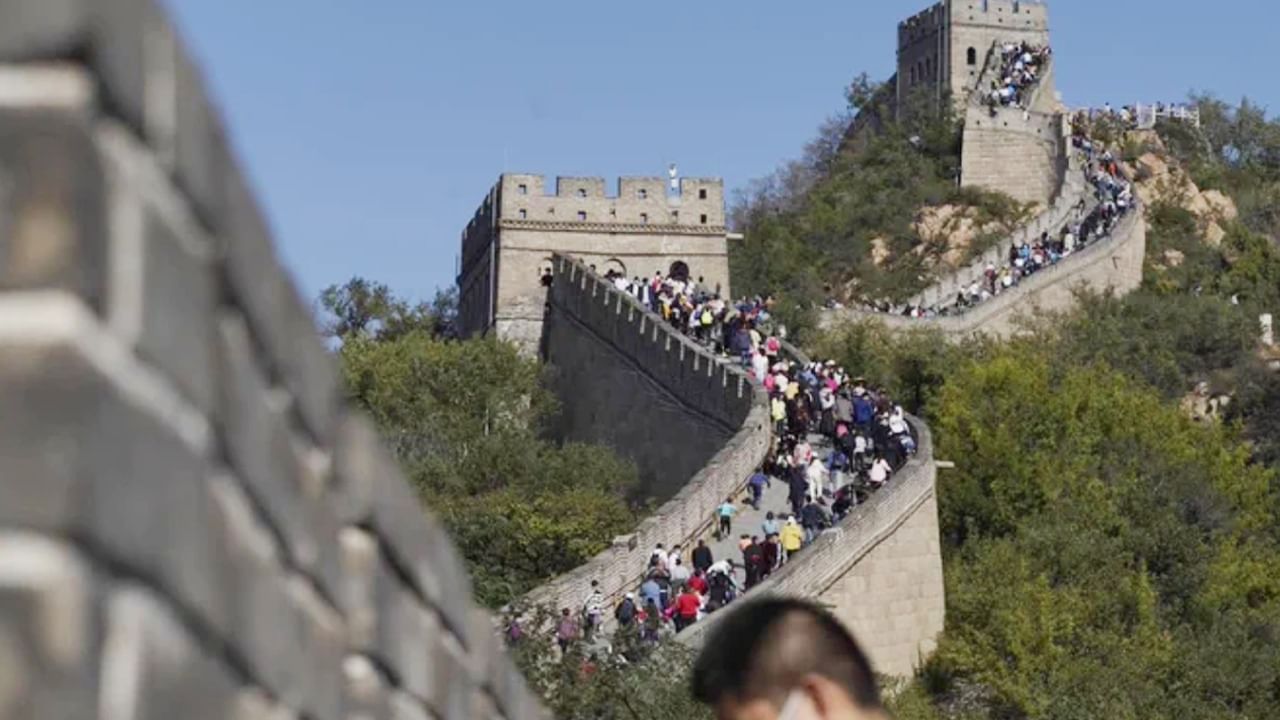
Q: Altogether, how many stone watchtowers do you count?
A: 2